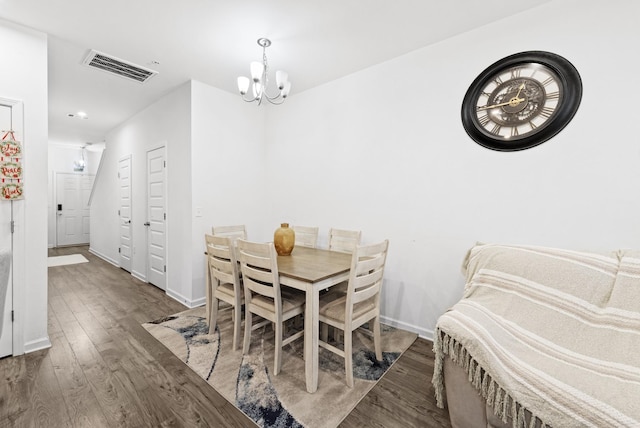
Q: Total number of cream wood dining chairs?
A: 6